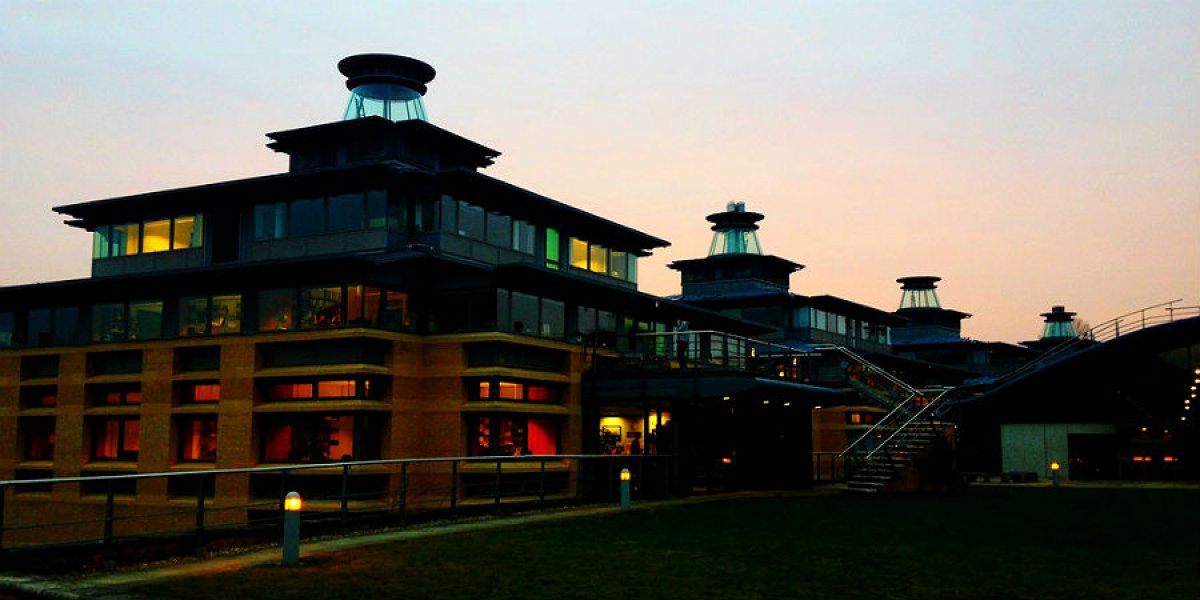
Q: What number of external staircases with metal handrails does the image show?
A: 1